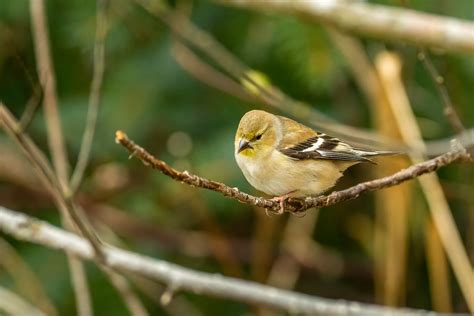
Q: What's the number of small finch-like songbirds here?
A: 1